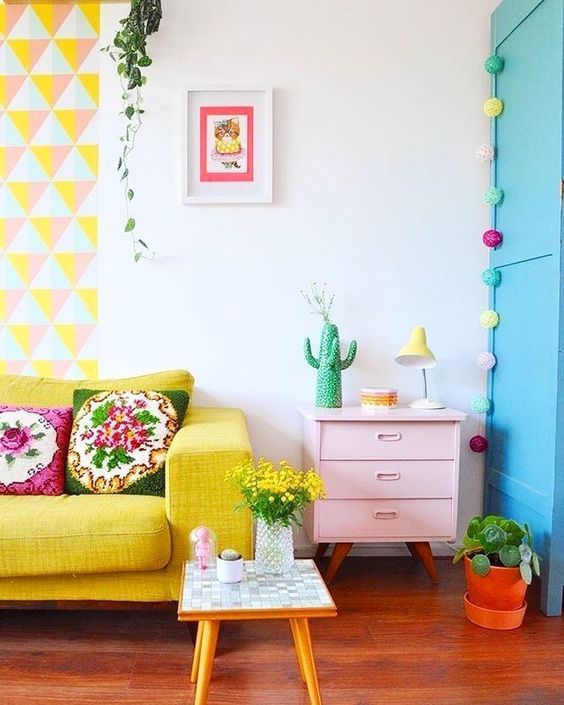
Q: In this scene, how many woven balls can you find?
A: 10